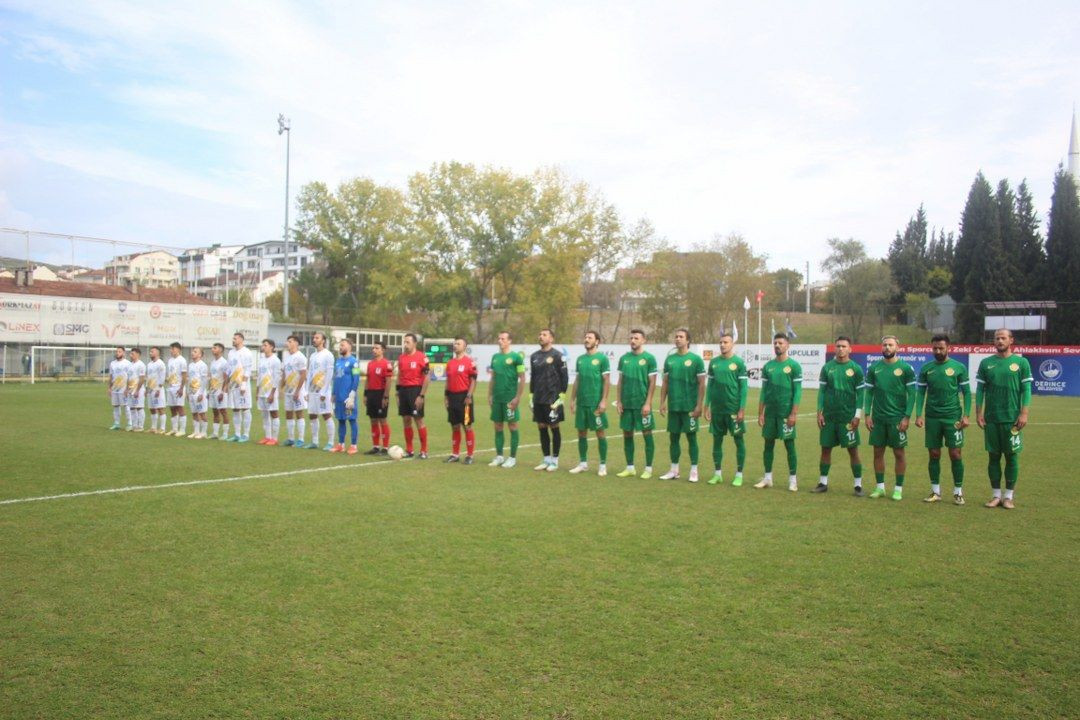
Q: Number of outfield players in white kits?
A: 10